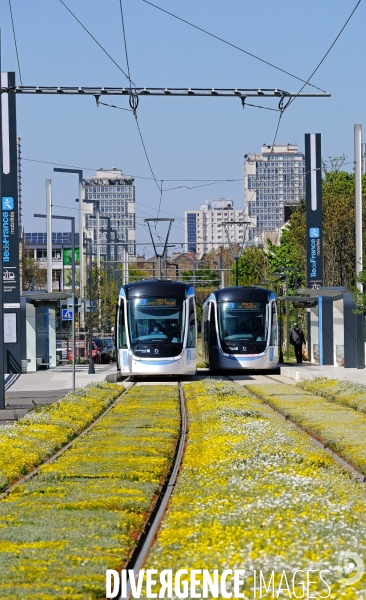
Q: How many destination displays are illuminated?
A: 2